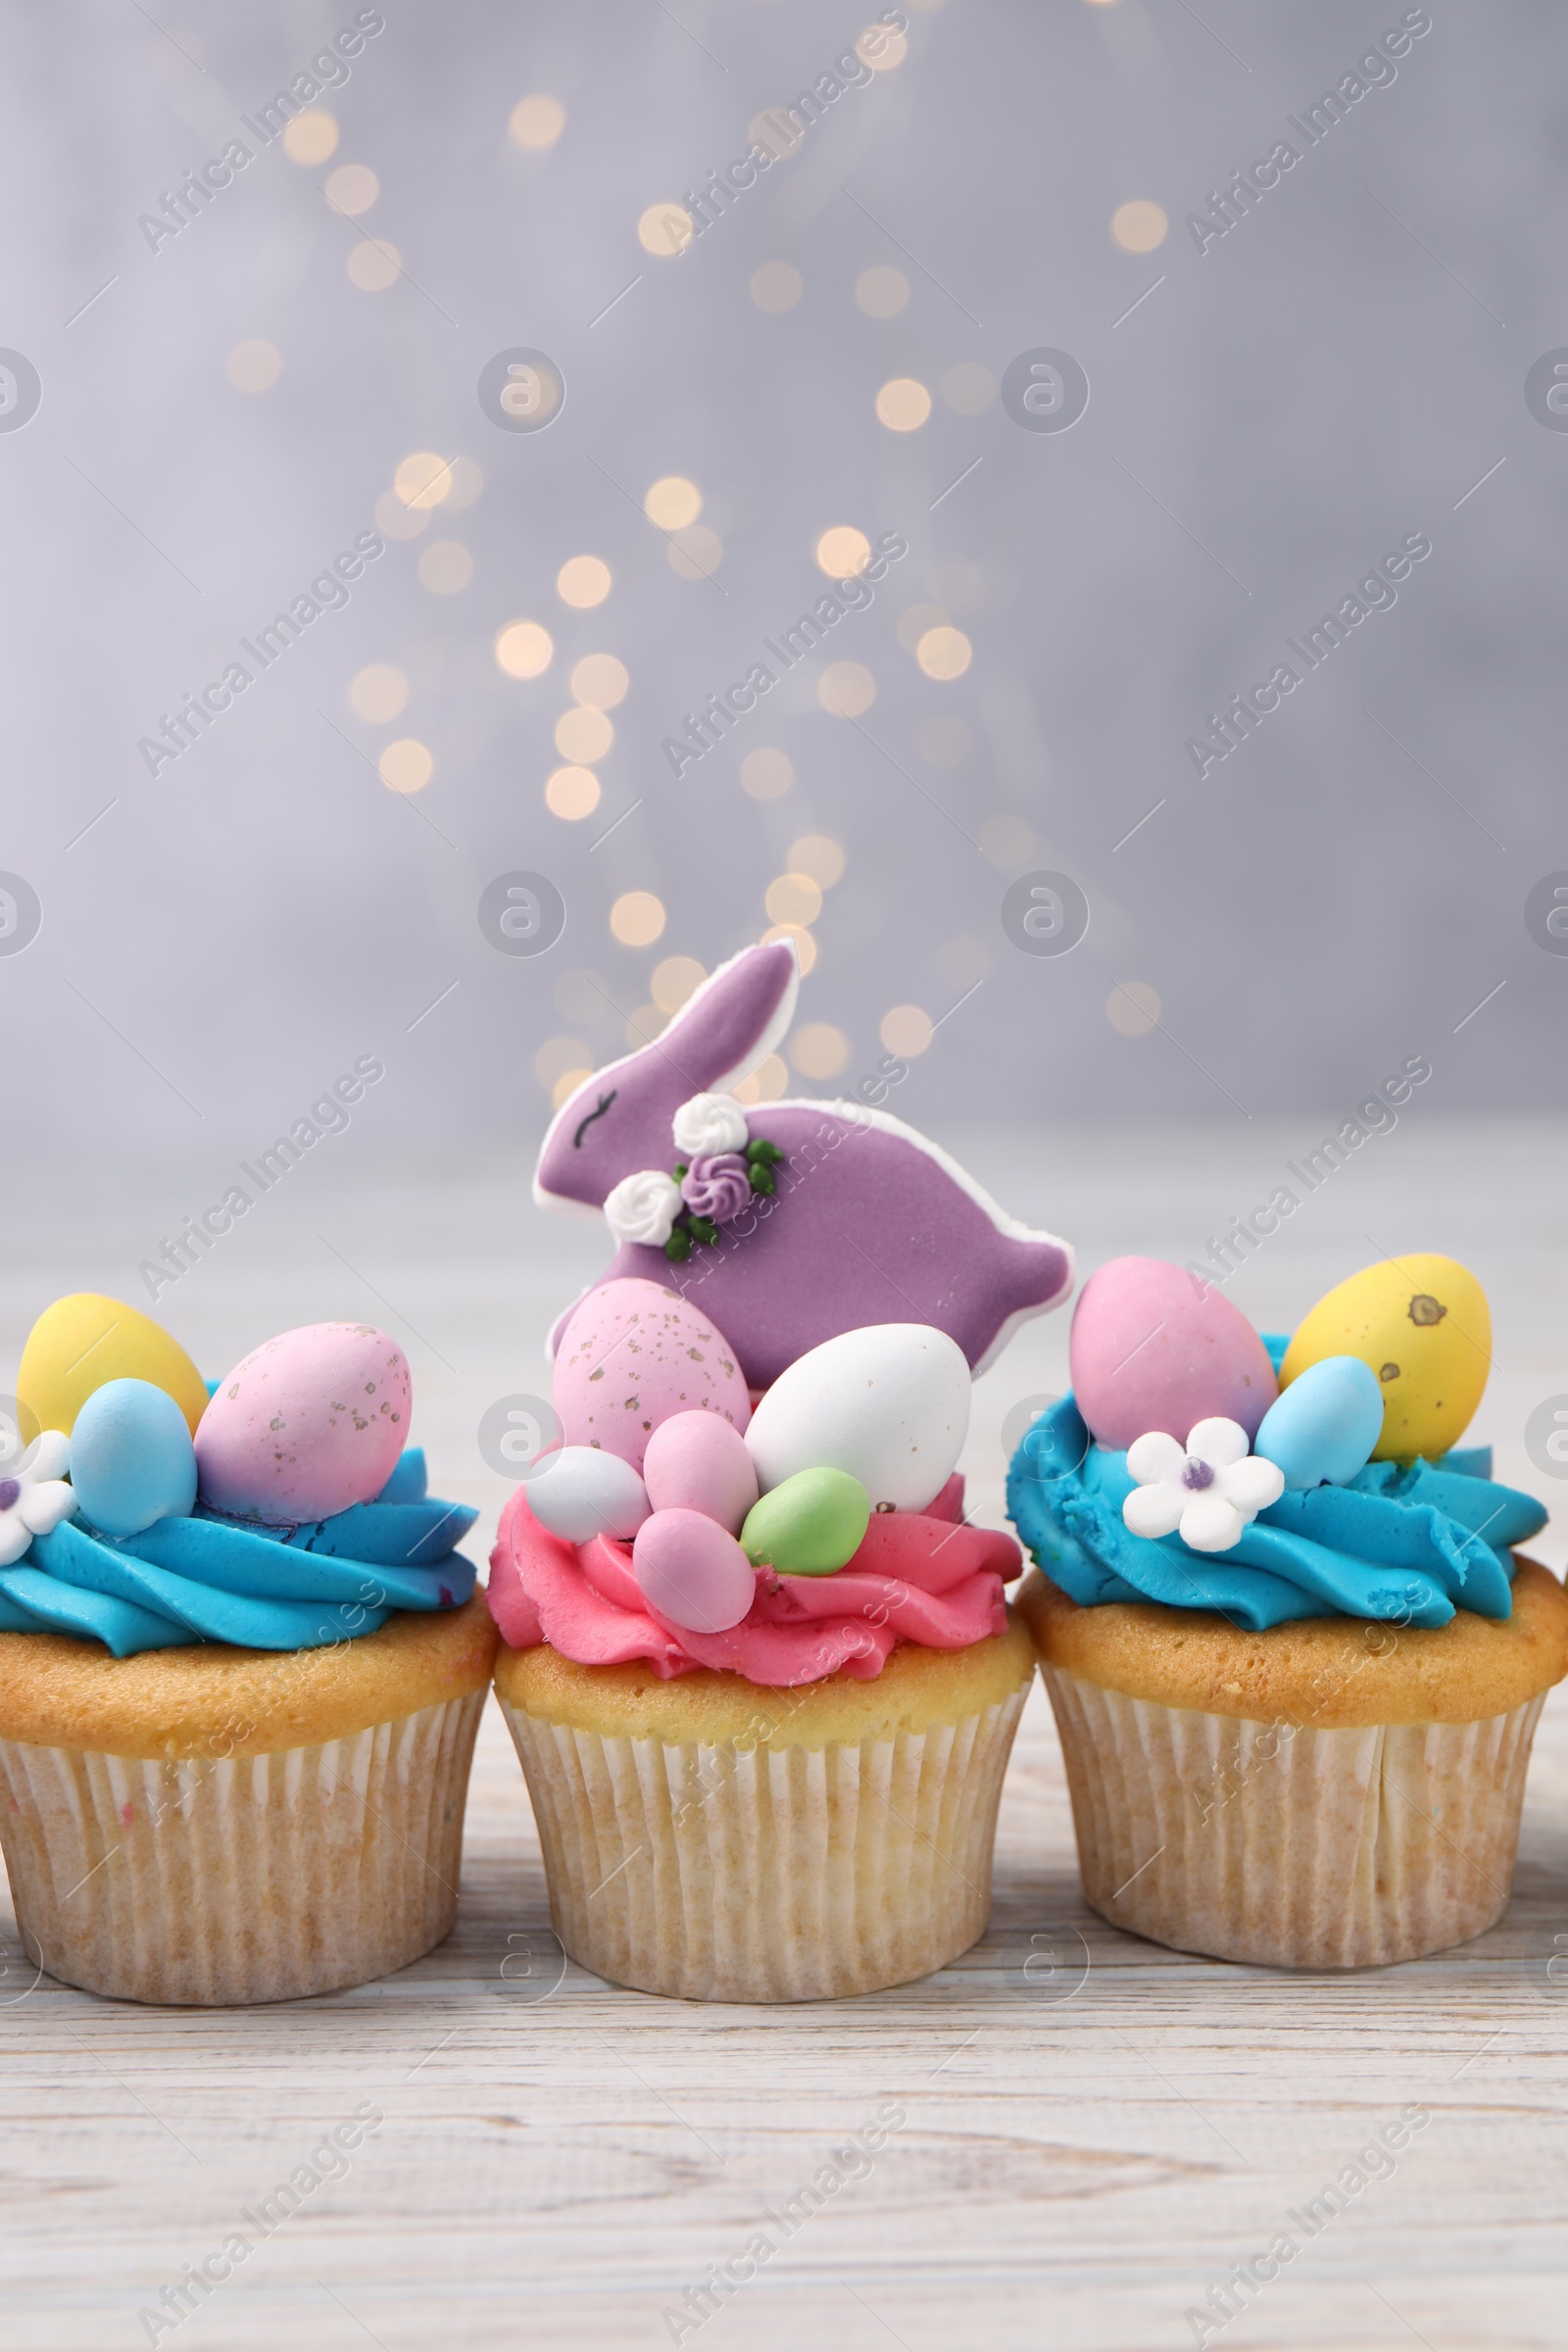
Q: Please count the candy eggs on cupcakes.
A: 12